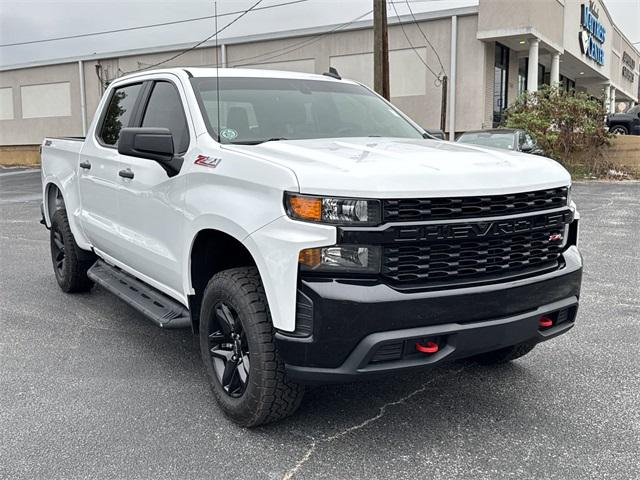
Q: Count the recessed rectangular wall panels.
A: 4